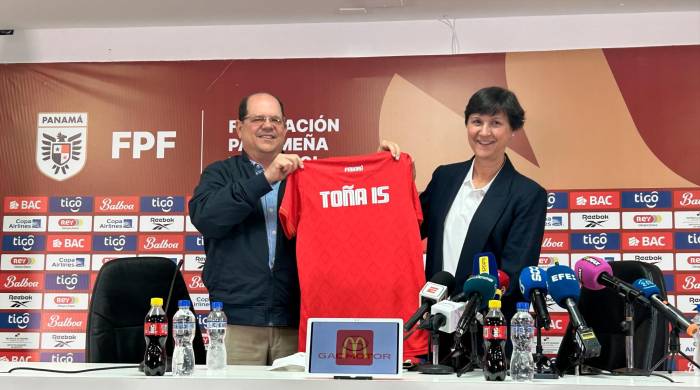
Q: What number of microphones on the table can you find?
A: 9